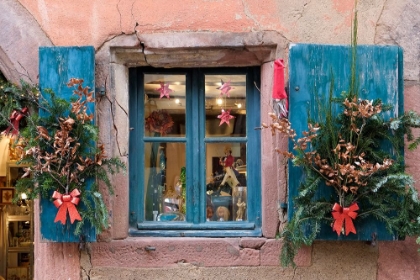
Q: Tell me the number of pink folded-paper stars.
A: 3